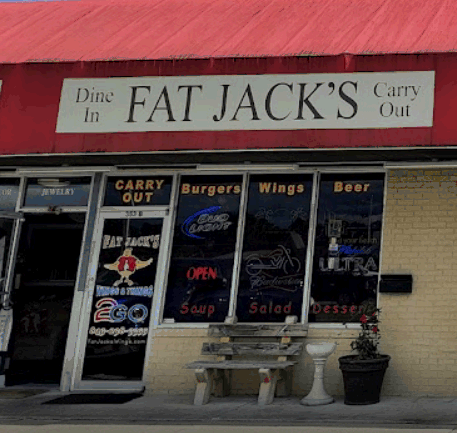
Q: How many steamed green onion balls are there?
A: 0